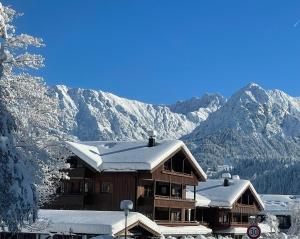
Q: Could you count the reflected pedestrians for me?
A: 0